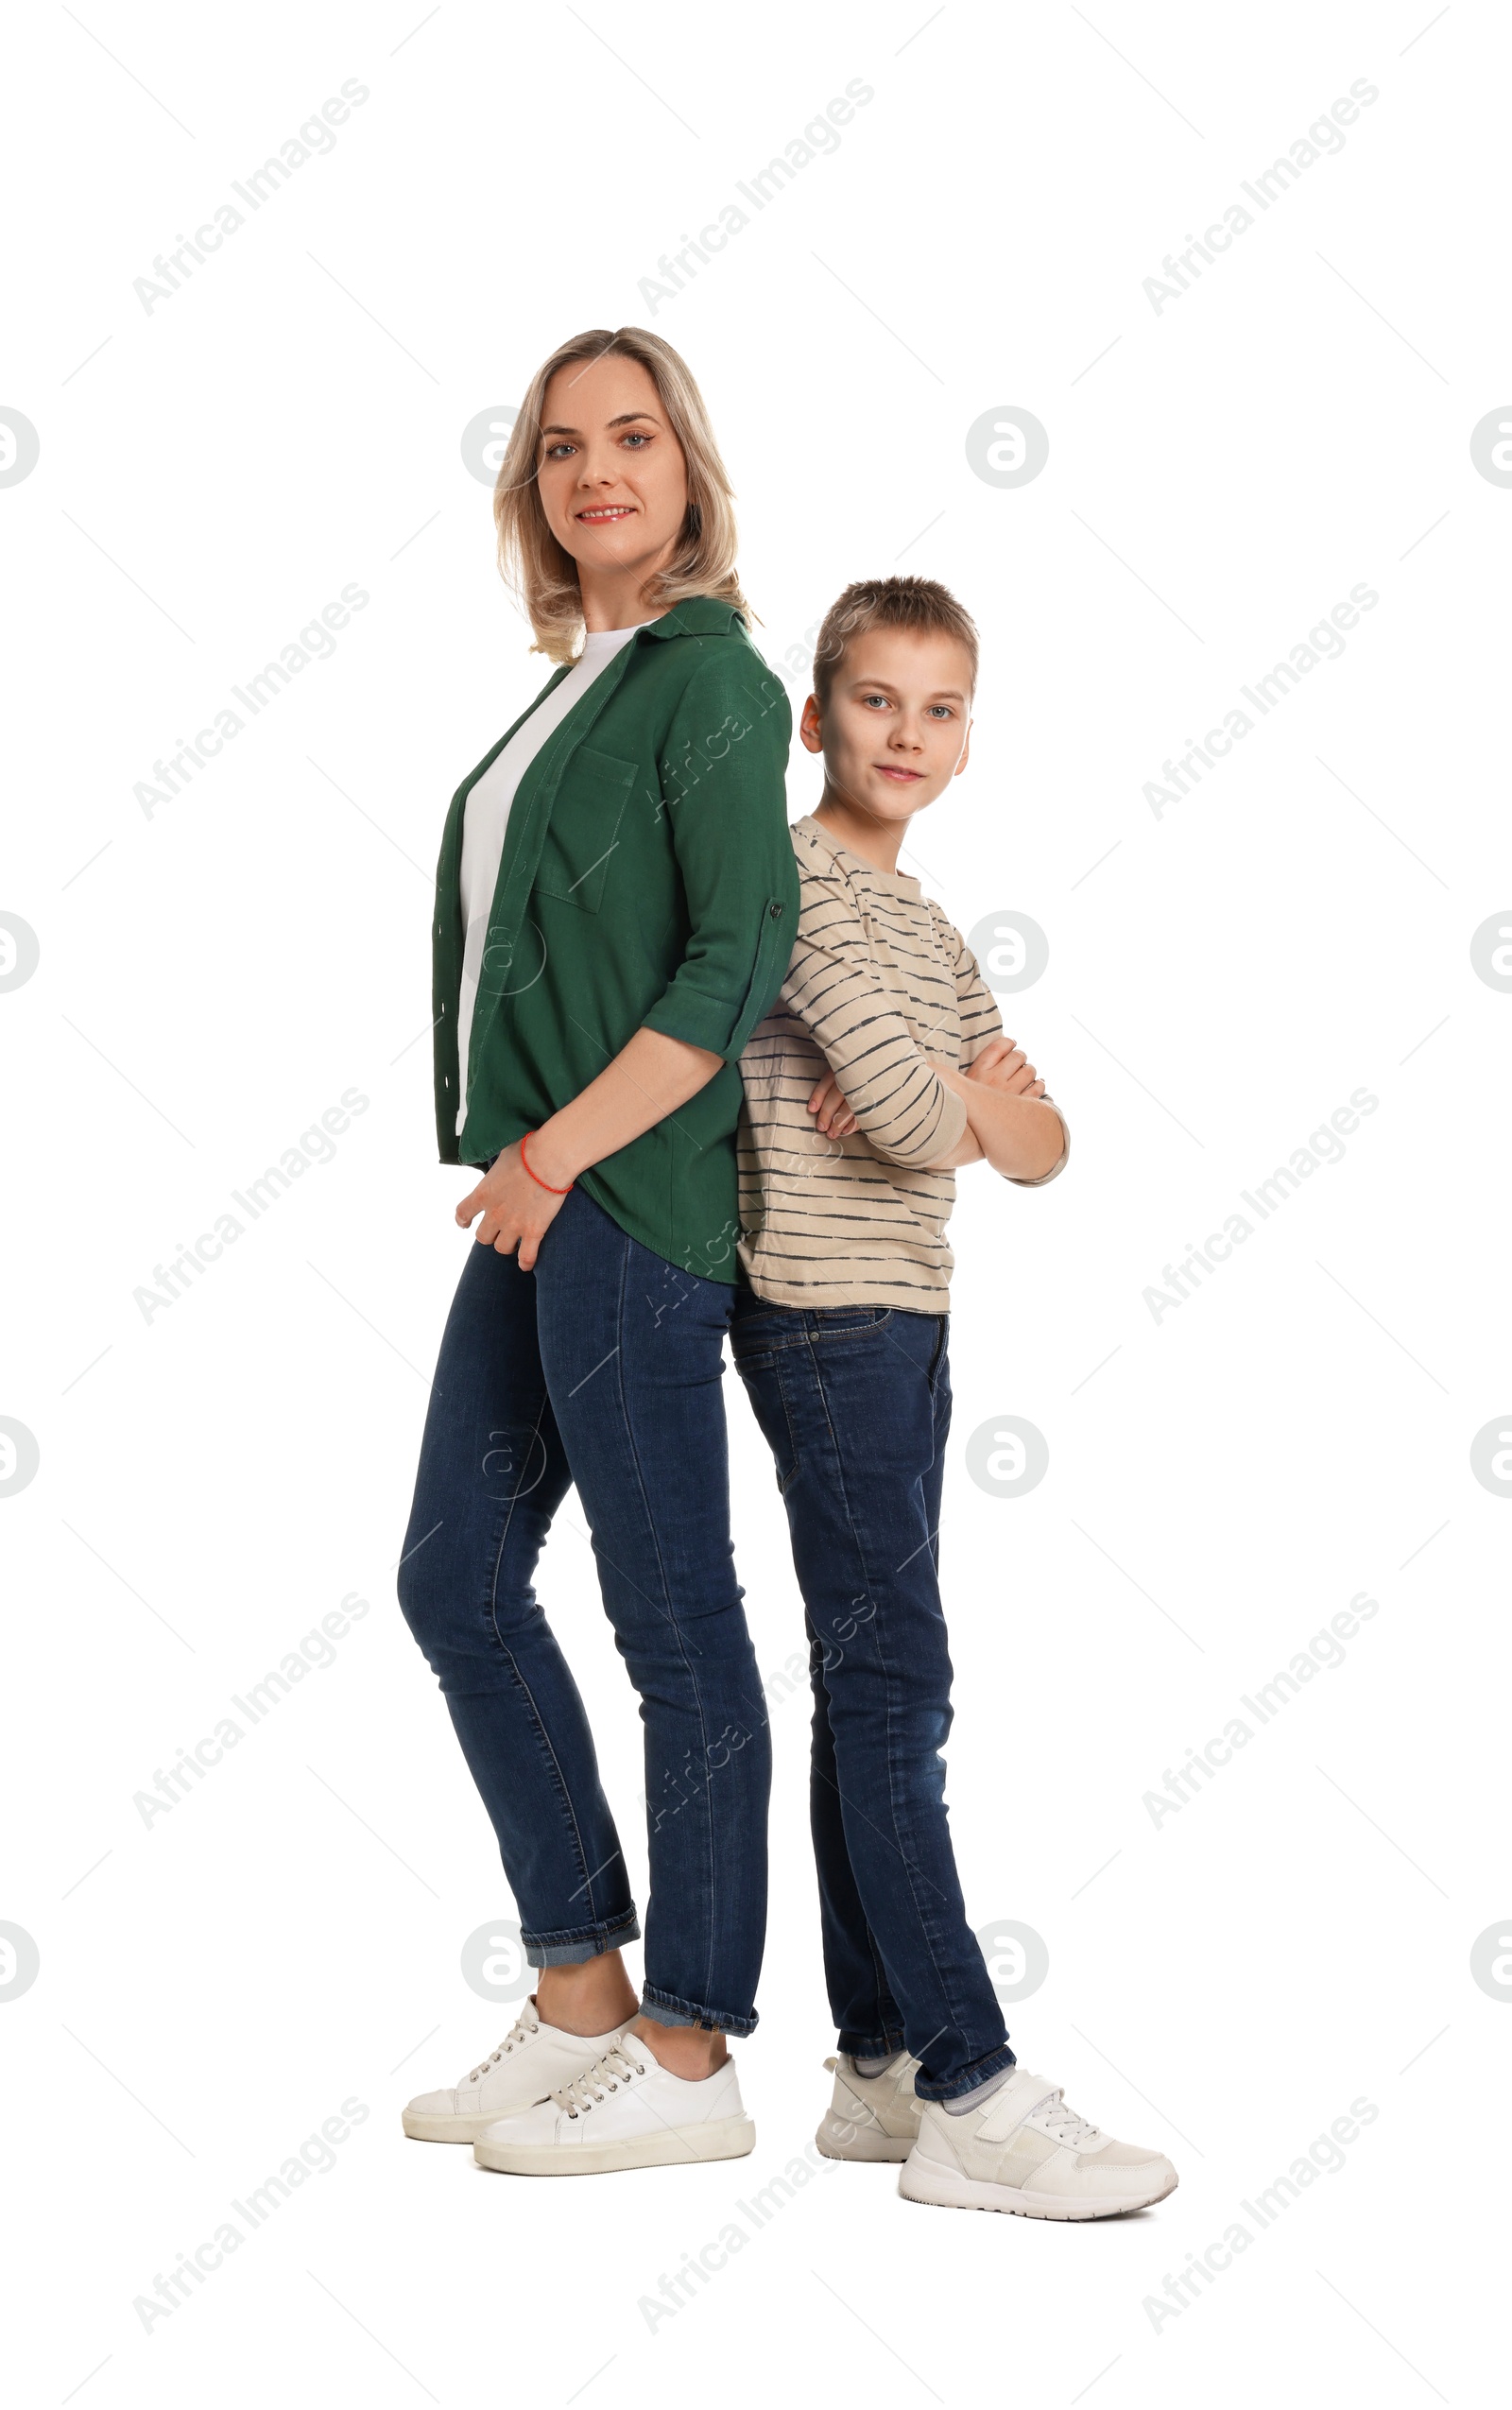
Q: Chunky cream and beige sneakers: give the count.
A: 2